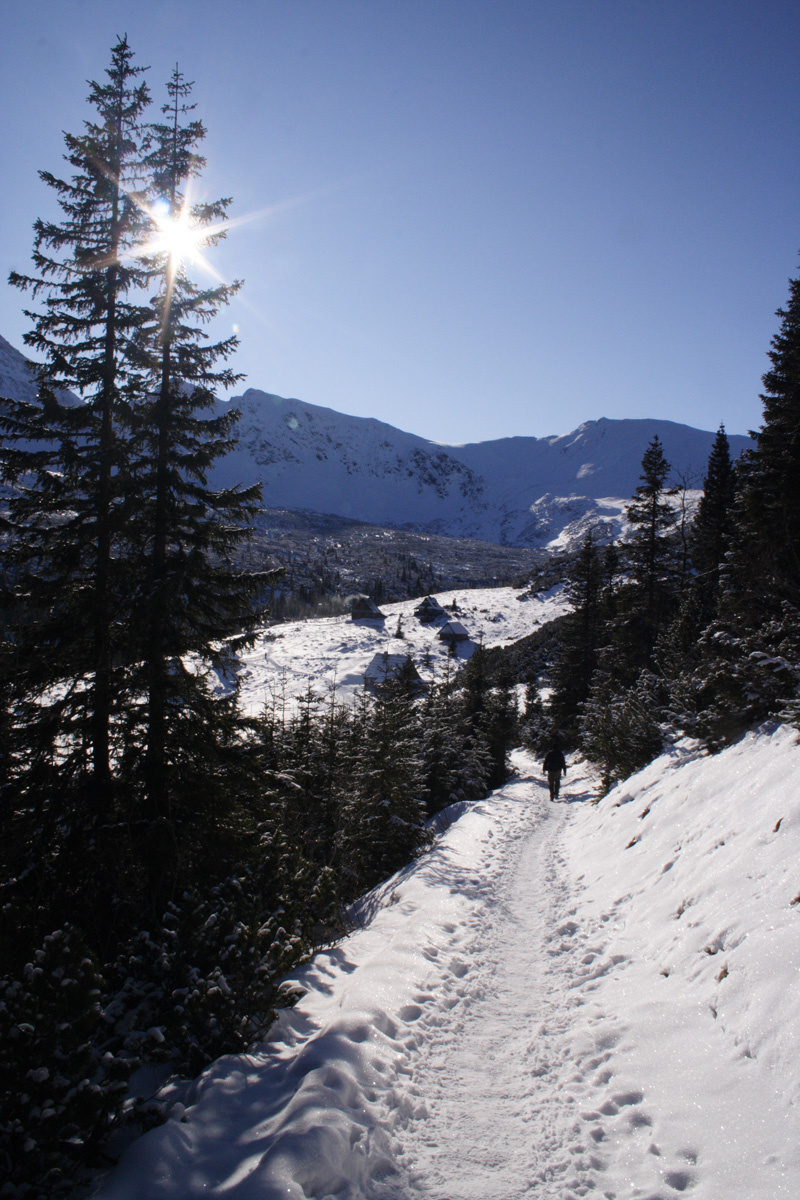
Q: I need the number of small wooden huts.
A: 4